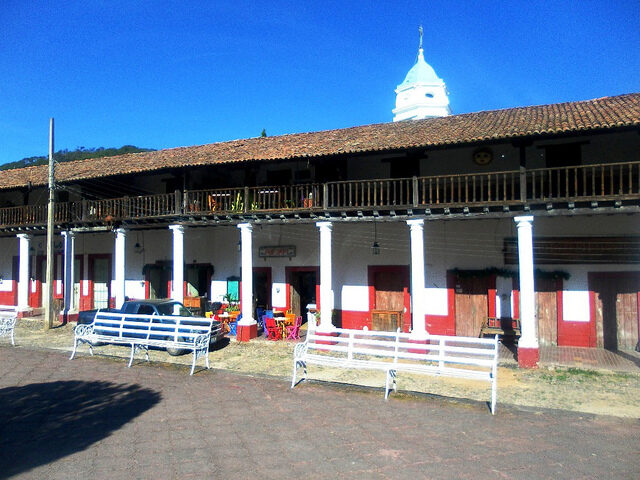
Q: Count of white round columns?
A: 8